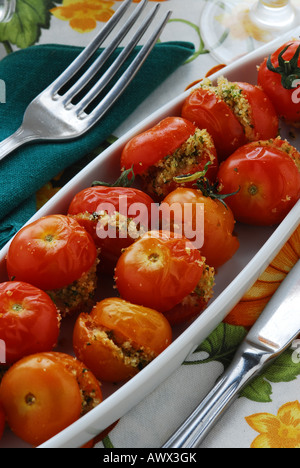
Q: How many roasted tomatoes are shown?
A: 11